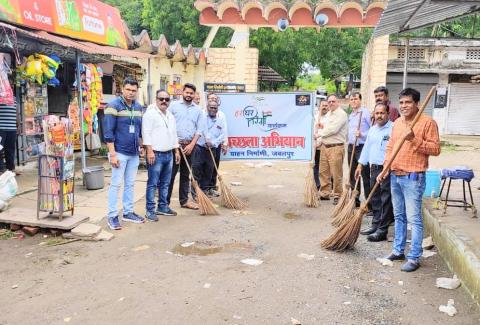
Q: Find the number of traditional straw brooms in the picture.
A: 6